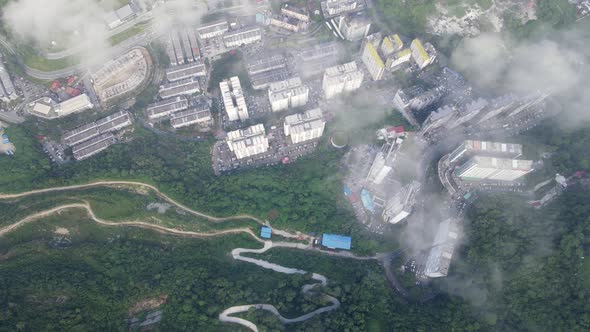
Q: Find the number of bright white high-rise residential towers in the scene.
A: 5